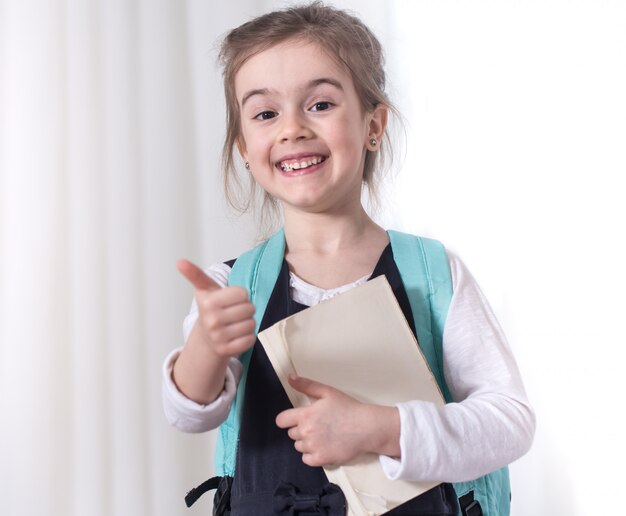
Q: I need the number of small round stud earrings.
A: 2